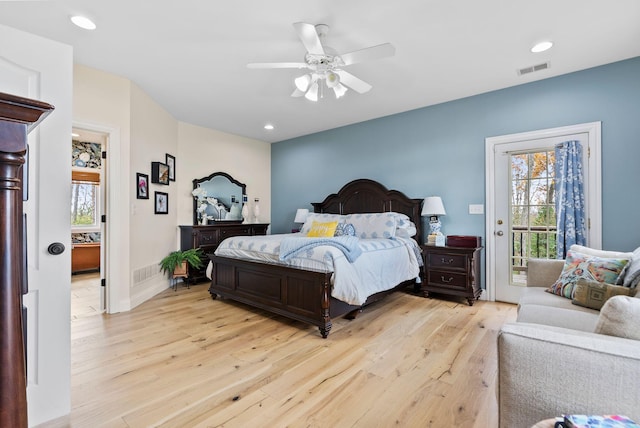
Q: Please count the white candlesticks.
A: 2